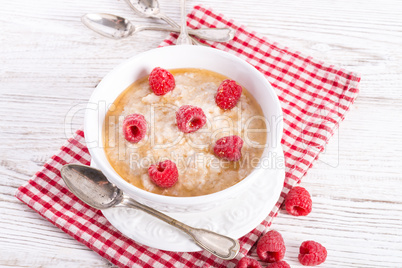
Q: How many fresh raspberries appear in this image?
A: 11